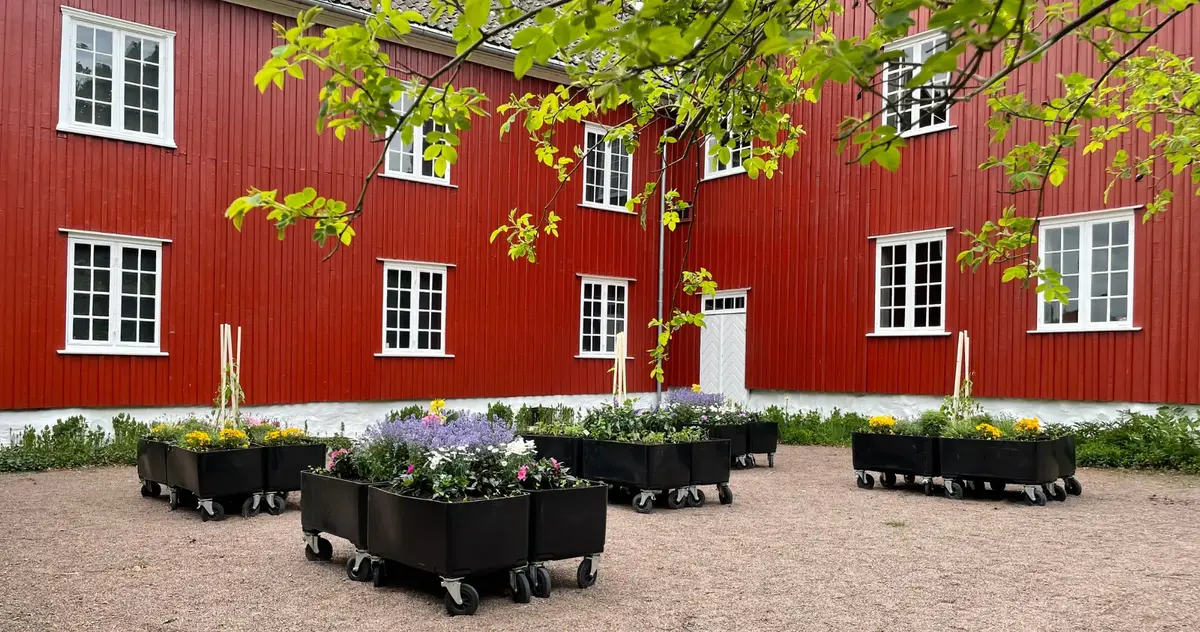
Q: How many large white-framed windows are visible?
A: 10